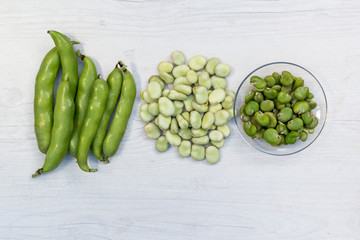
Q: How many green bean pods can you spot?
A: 7